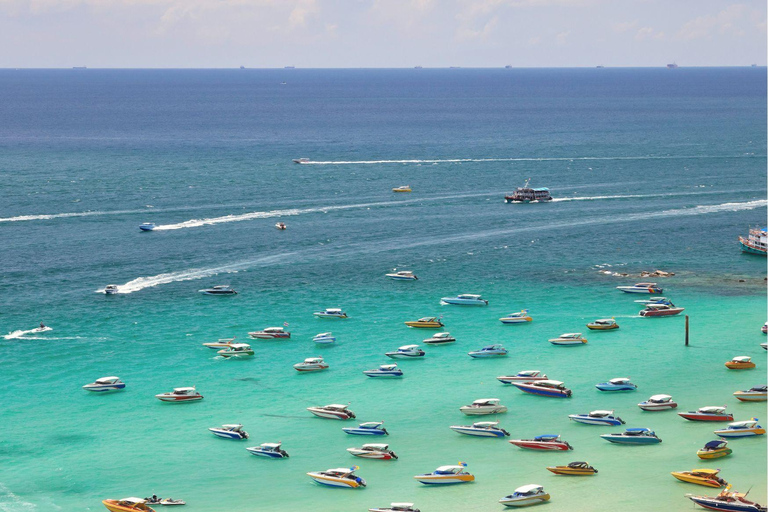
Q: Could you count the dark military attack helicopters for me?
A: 0